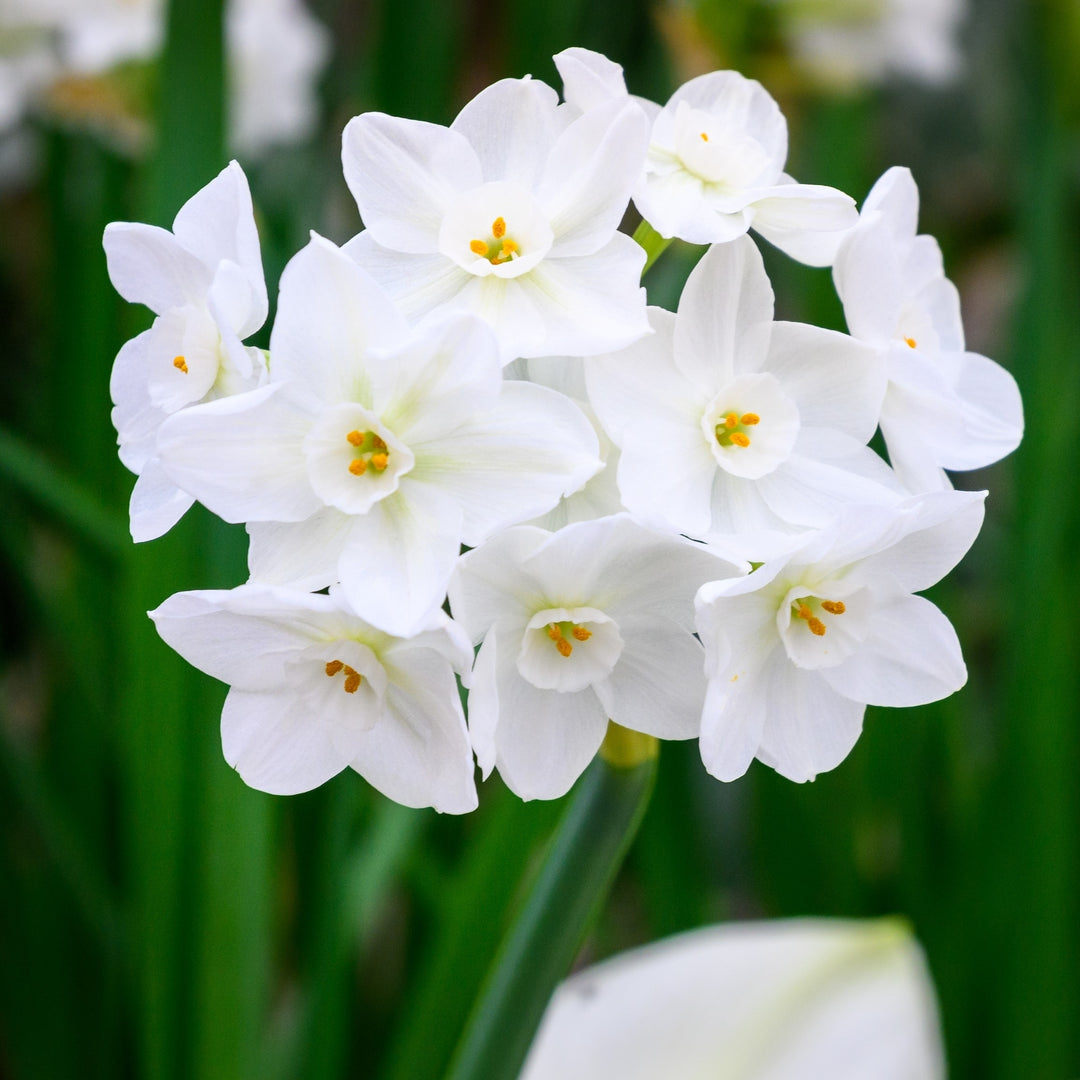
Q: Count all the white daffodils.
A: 9